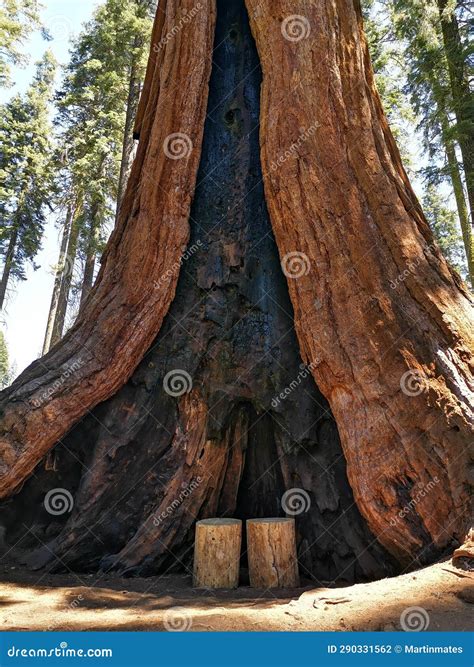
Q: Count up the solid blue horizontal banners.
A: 1